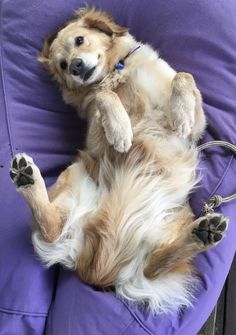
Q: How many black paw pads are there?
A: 10